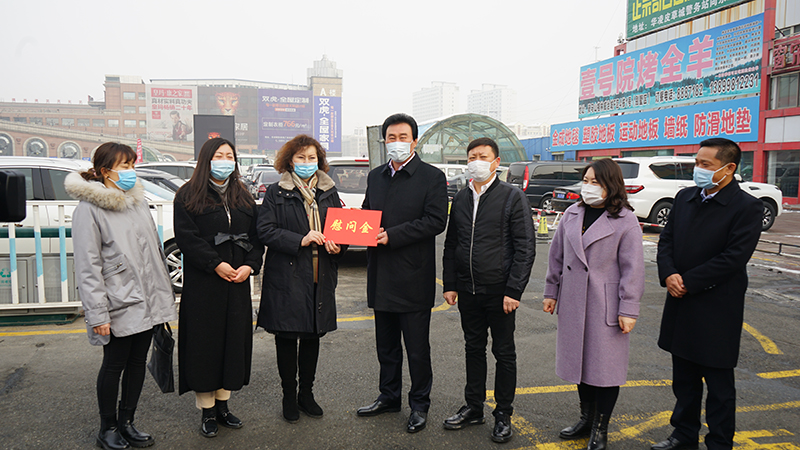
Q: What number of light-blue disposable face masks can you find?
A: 4